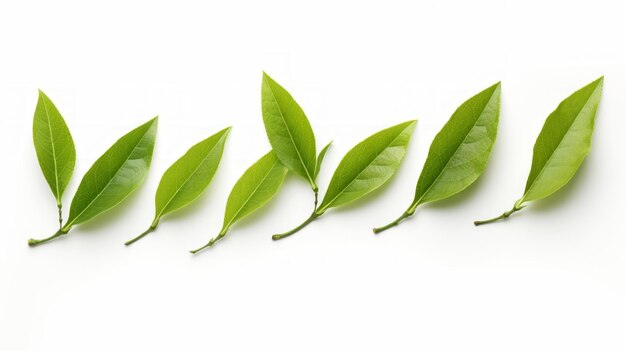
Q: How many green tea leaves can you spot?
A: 9